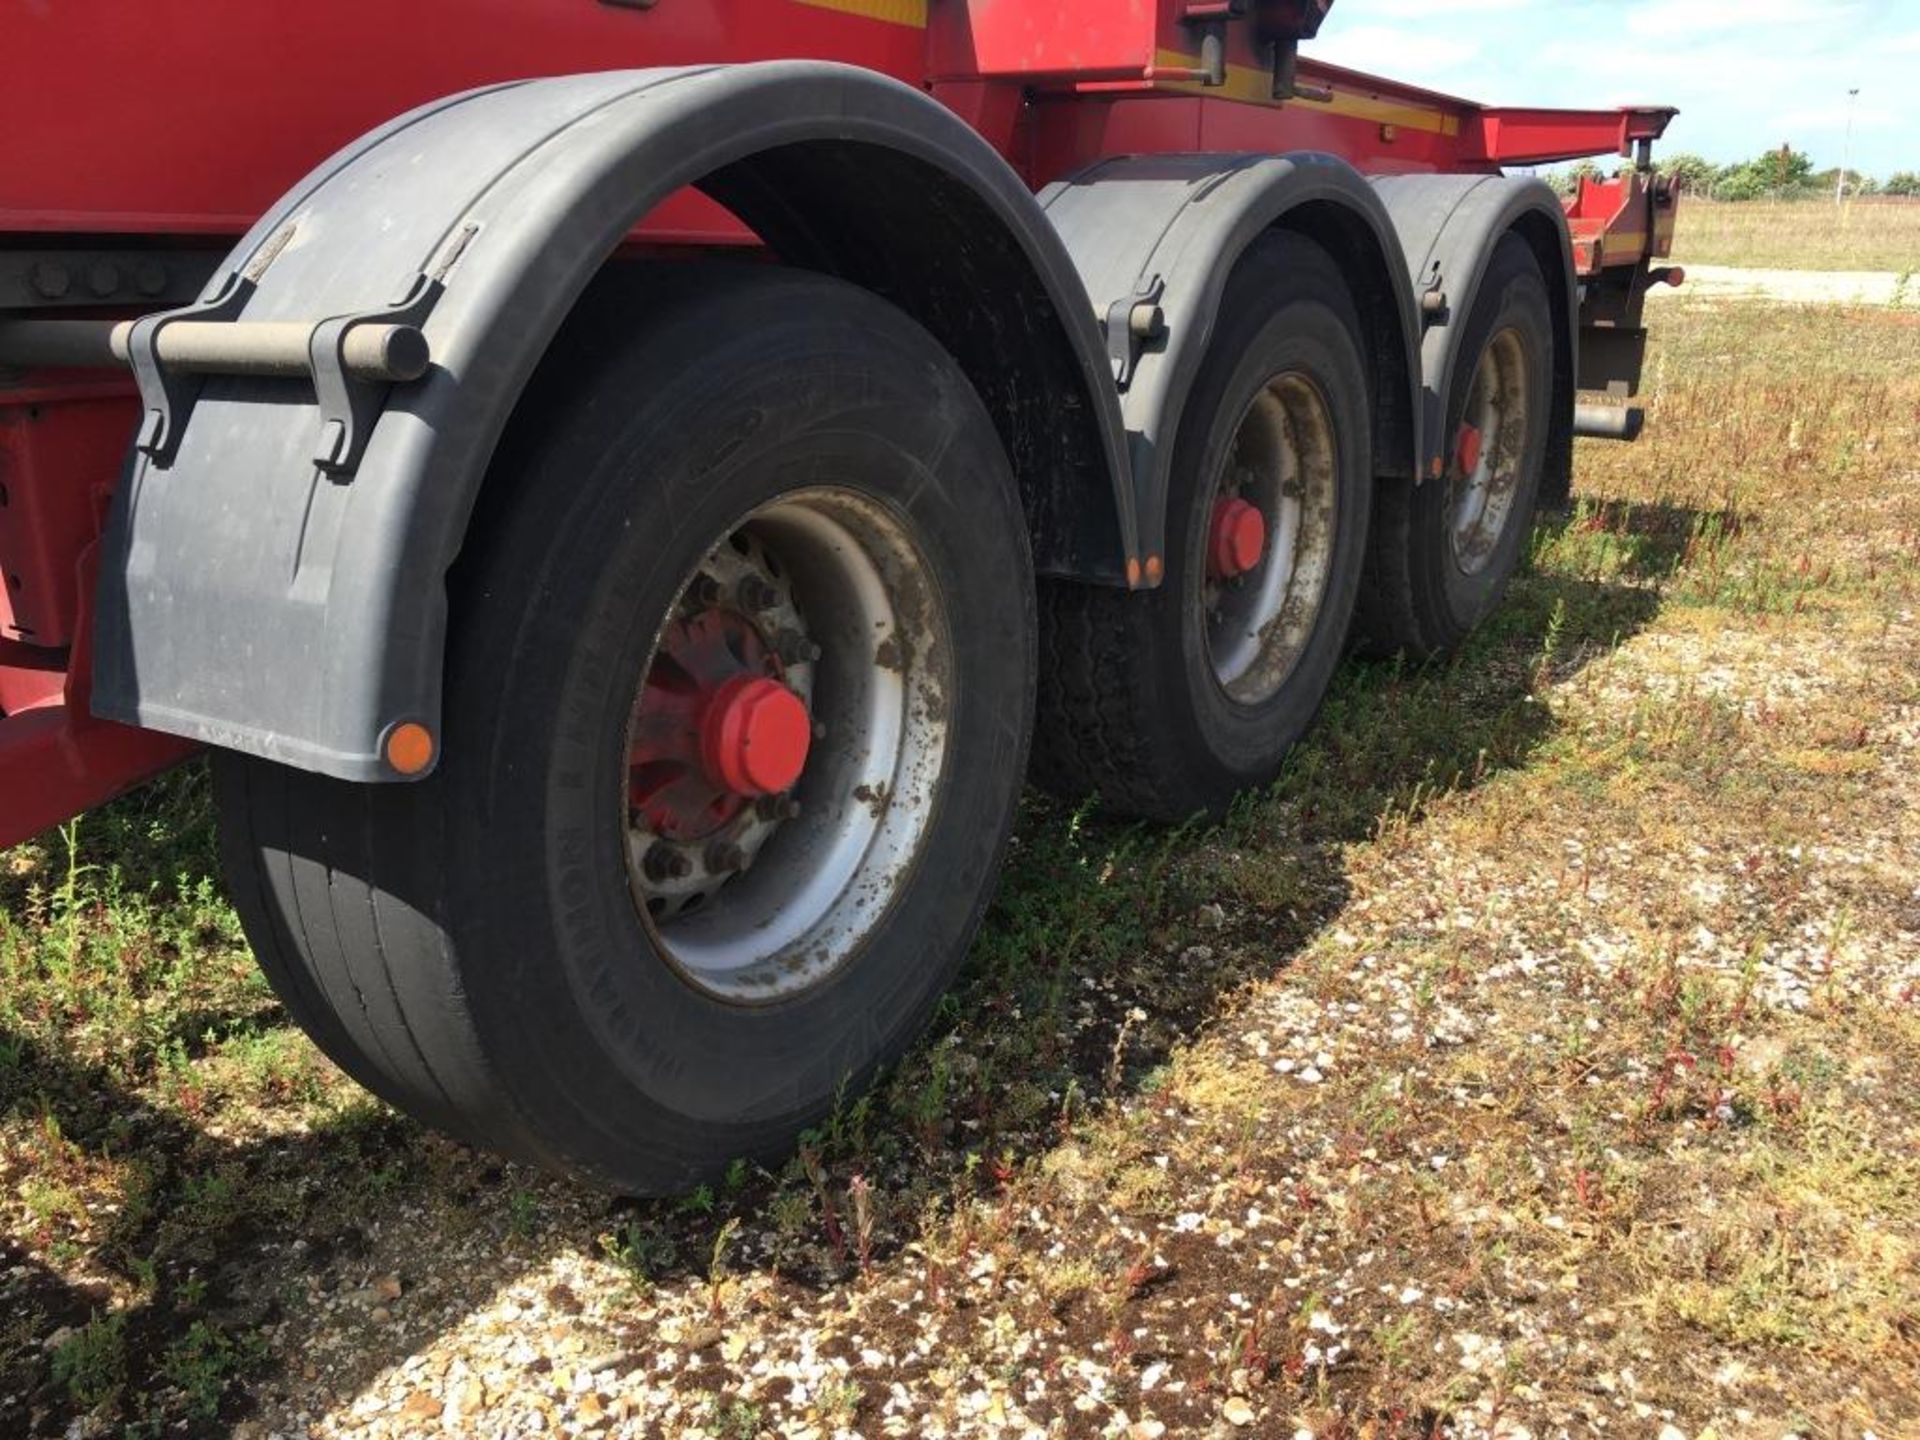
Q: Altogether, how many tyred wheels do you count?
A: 3